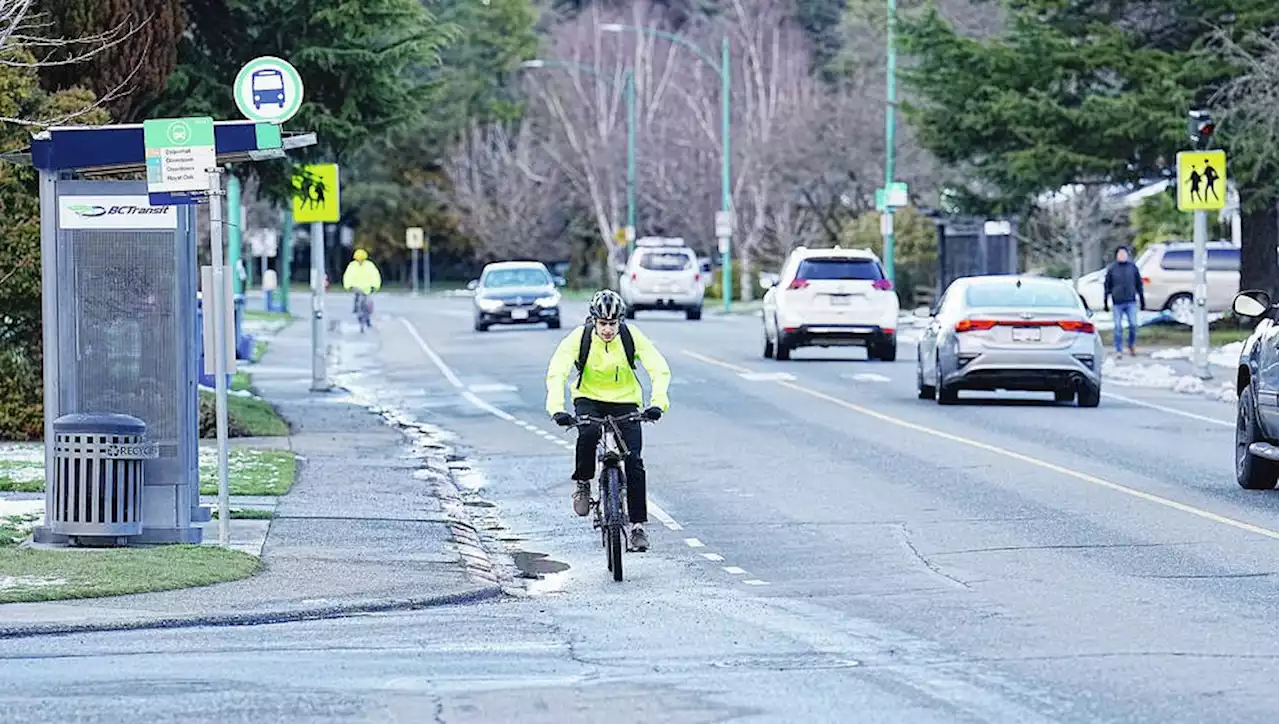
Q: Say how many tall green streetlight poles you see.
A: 3